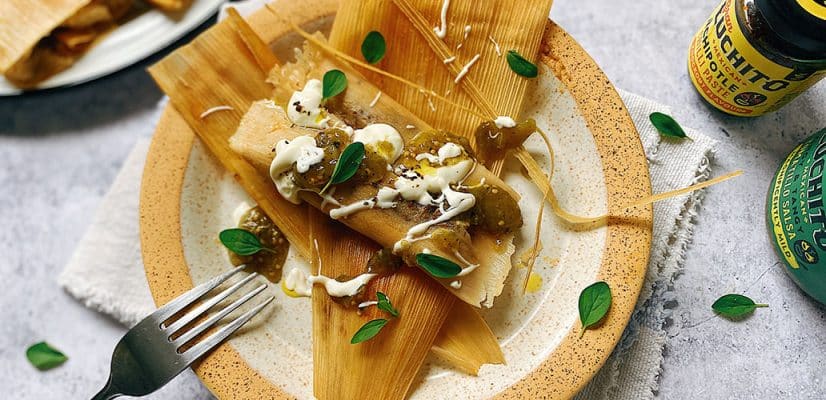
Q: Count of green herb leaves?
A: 12